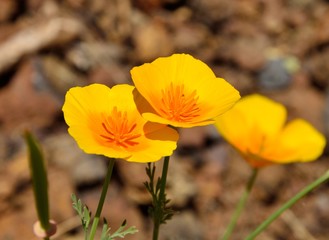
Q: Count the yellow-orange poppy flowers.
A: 3